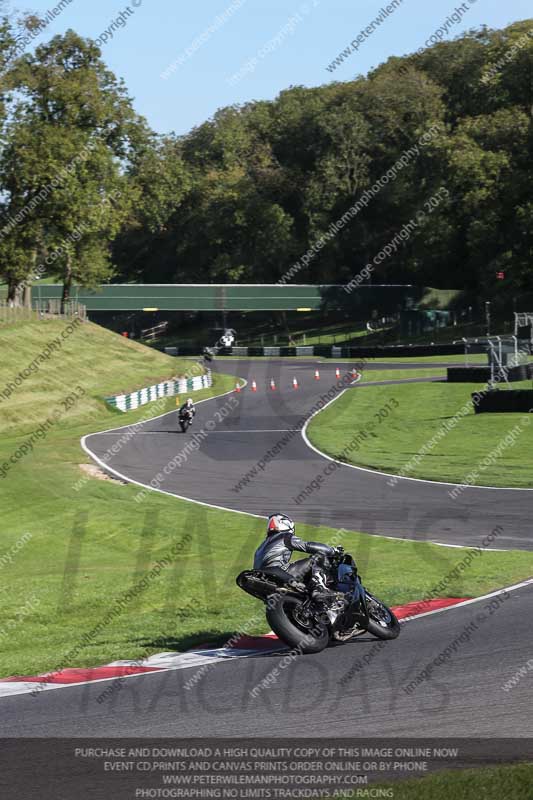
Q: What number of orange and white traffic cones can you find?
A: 7